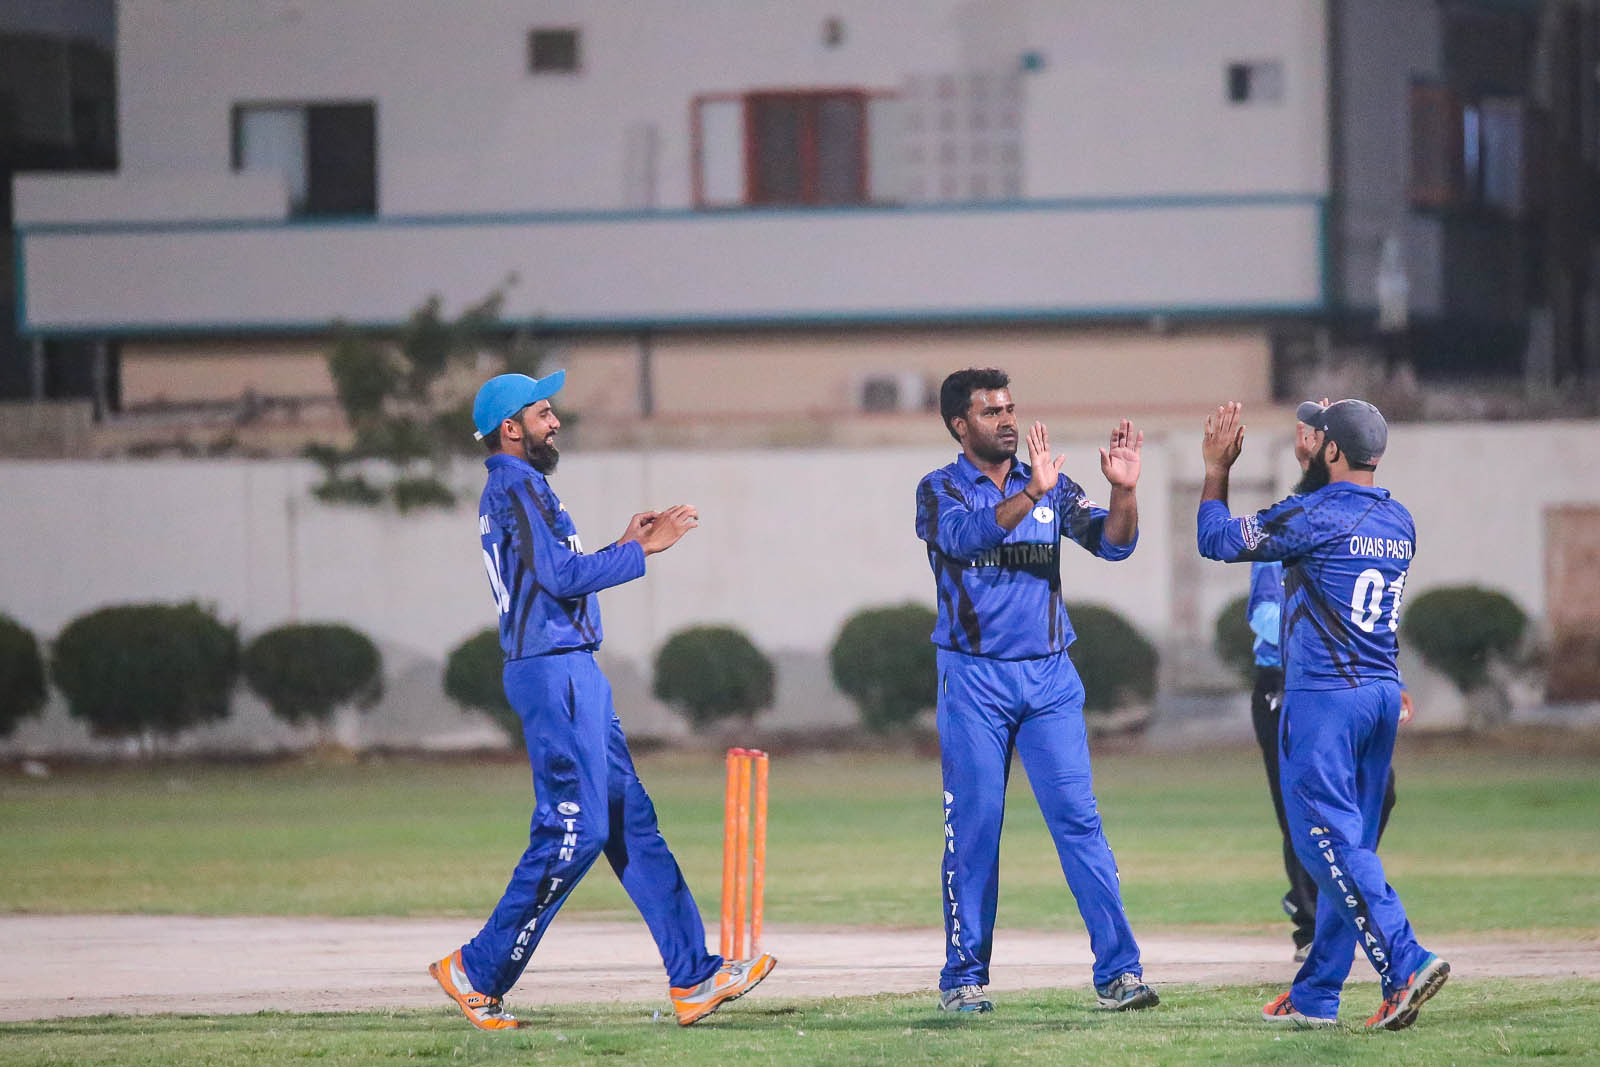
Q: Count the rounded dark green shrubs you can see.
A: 9